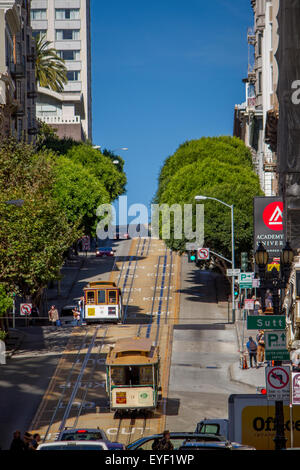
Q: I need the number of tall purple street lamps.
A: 0